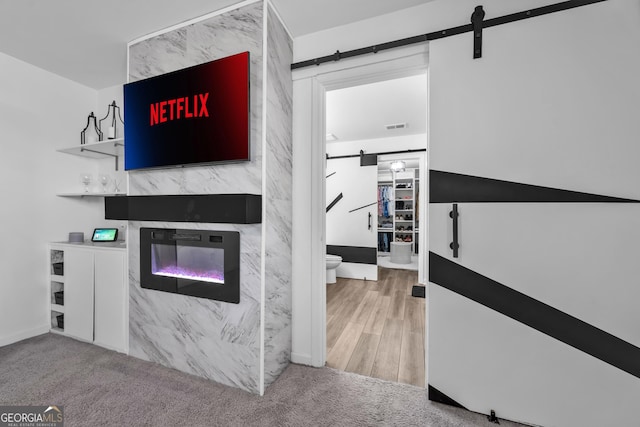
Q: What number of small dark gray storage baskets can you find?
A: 3